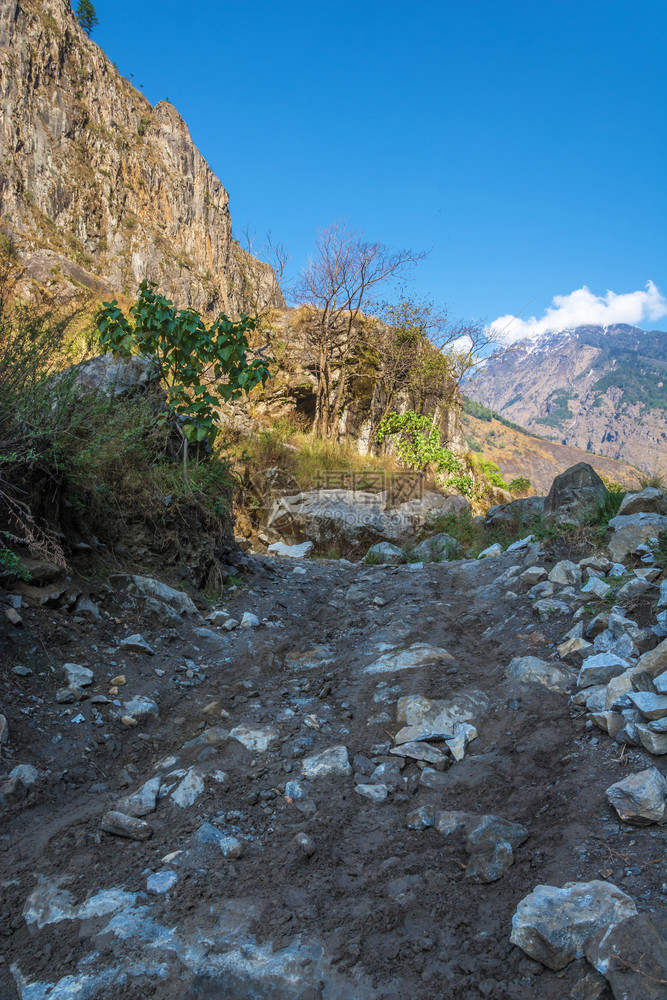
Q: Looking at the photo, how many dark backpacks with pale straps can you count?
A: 0